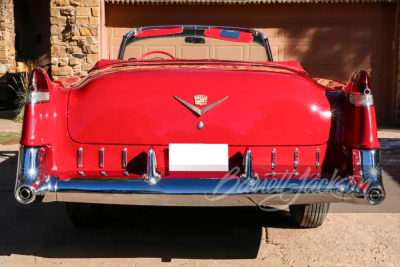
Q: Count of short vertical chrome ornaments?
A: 6